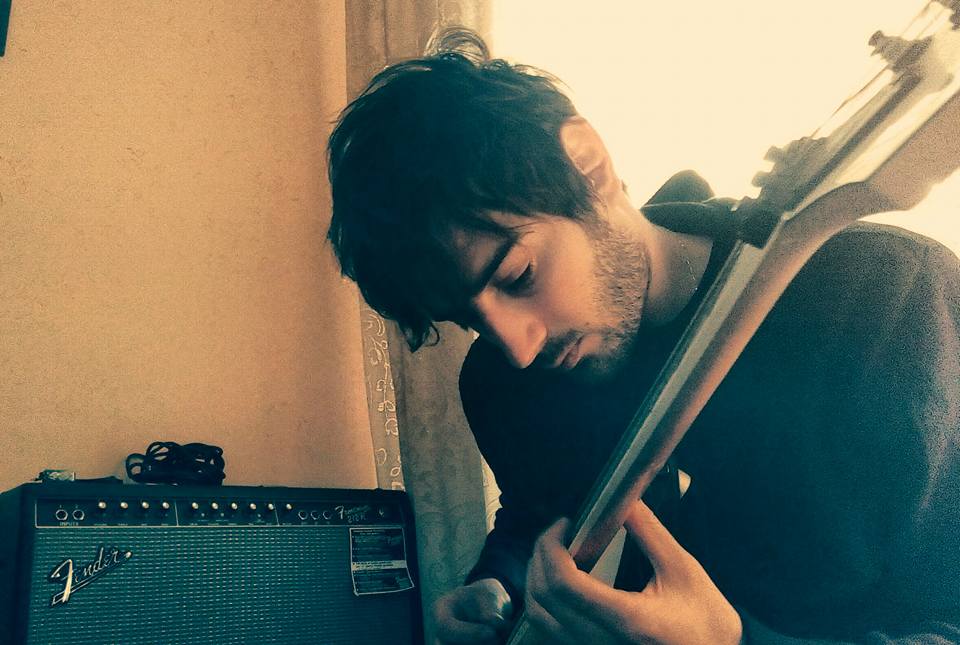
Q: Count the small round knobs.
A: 10